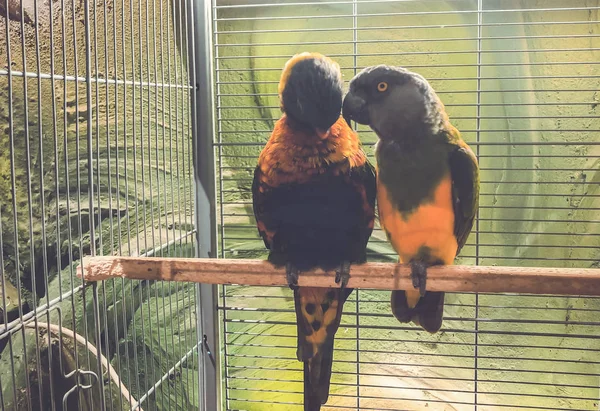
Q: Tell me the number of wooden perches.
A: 1